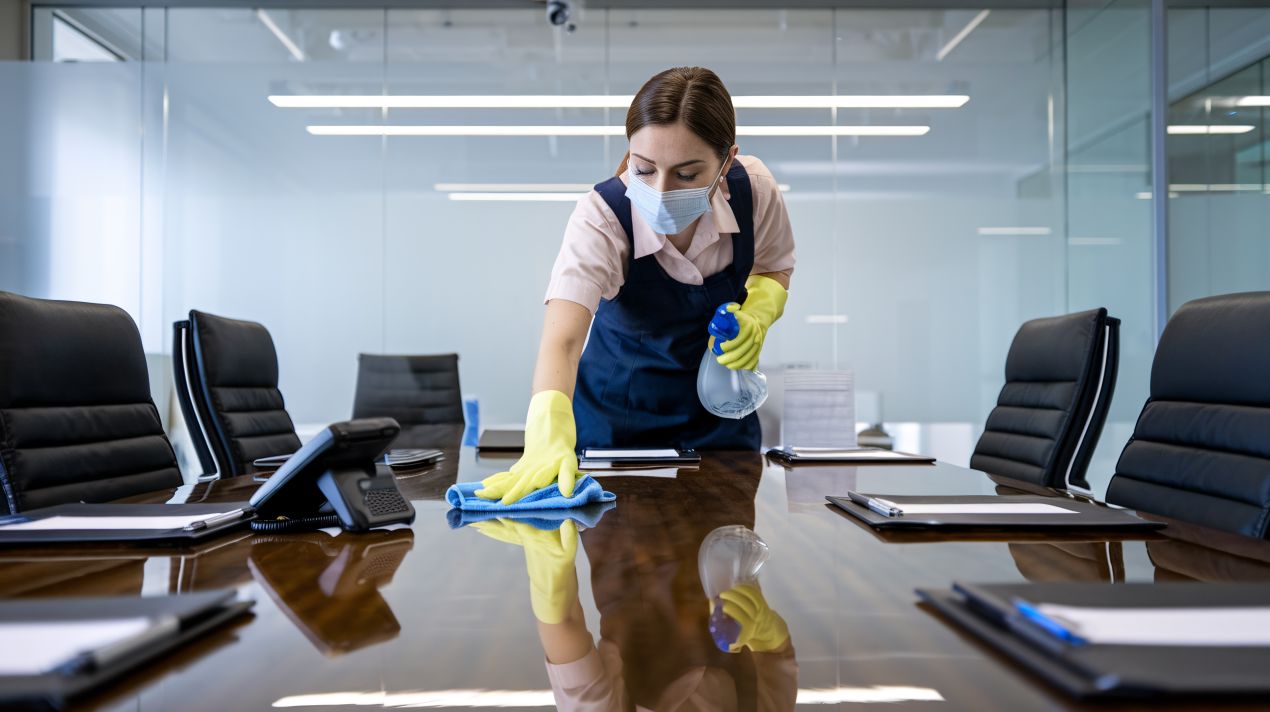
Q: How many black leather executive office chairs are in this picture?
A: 5